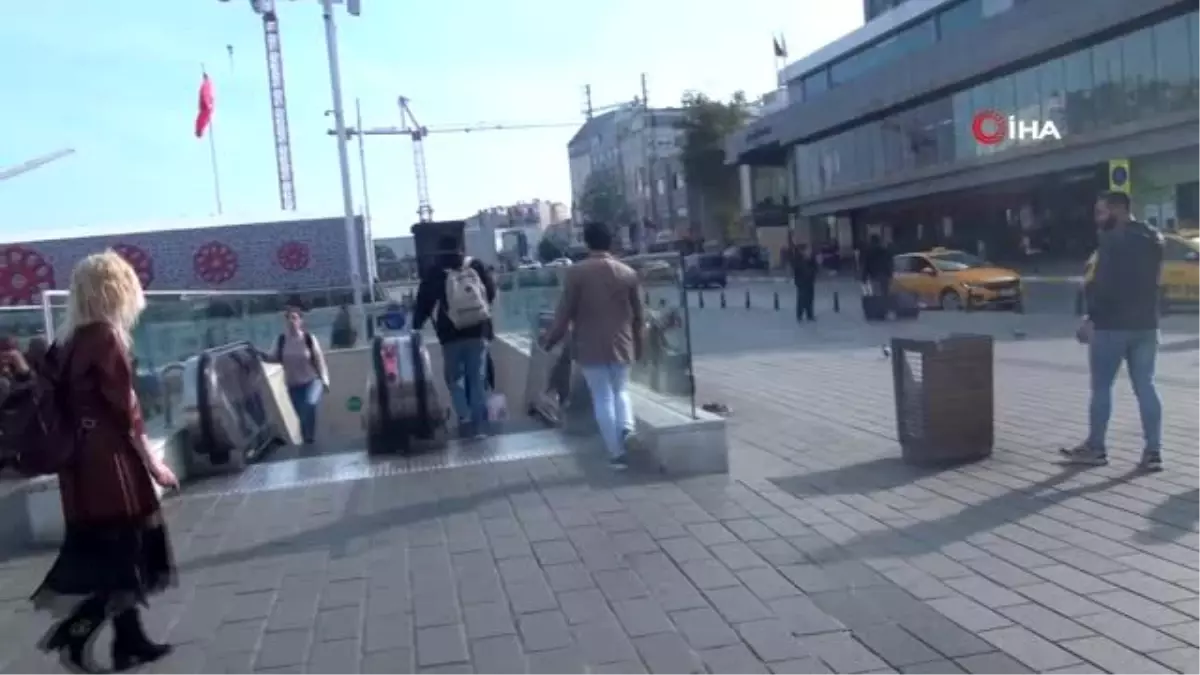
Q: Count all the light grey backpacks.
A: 1